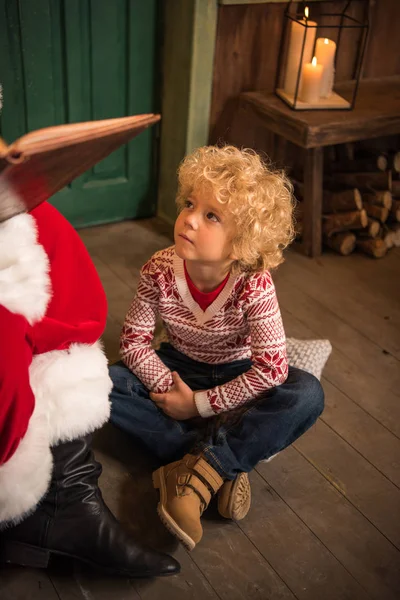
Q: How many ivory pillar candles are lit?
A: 3